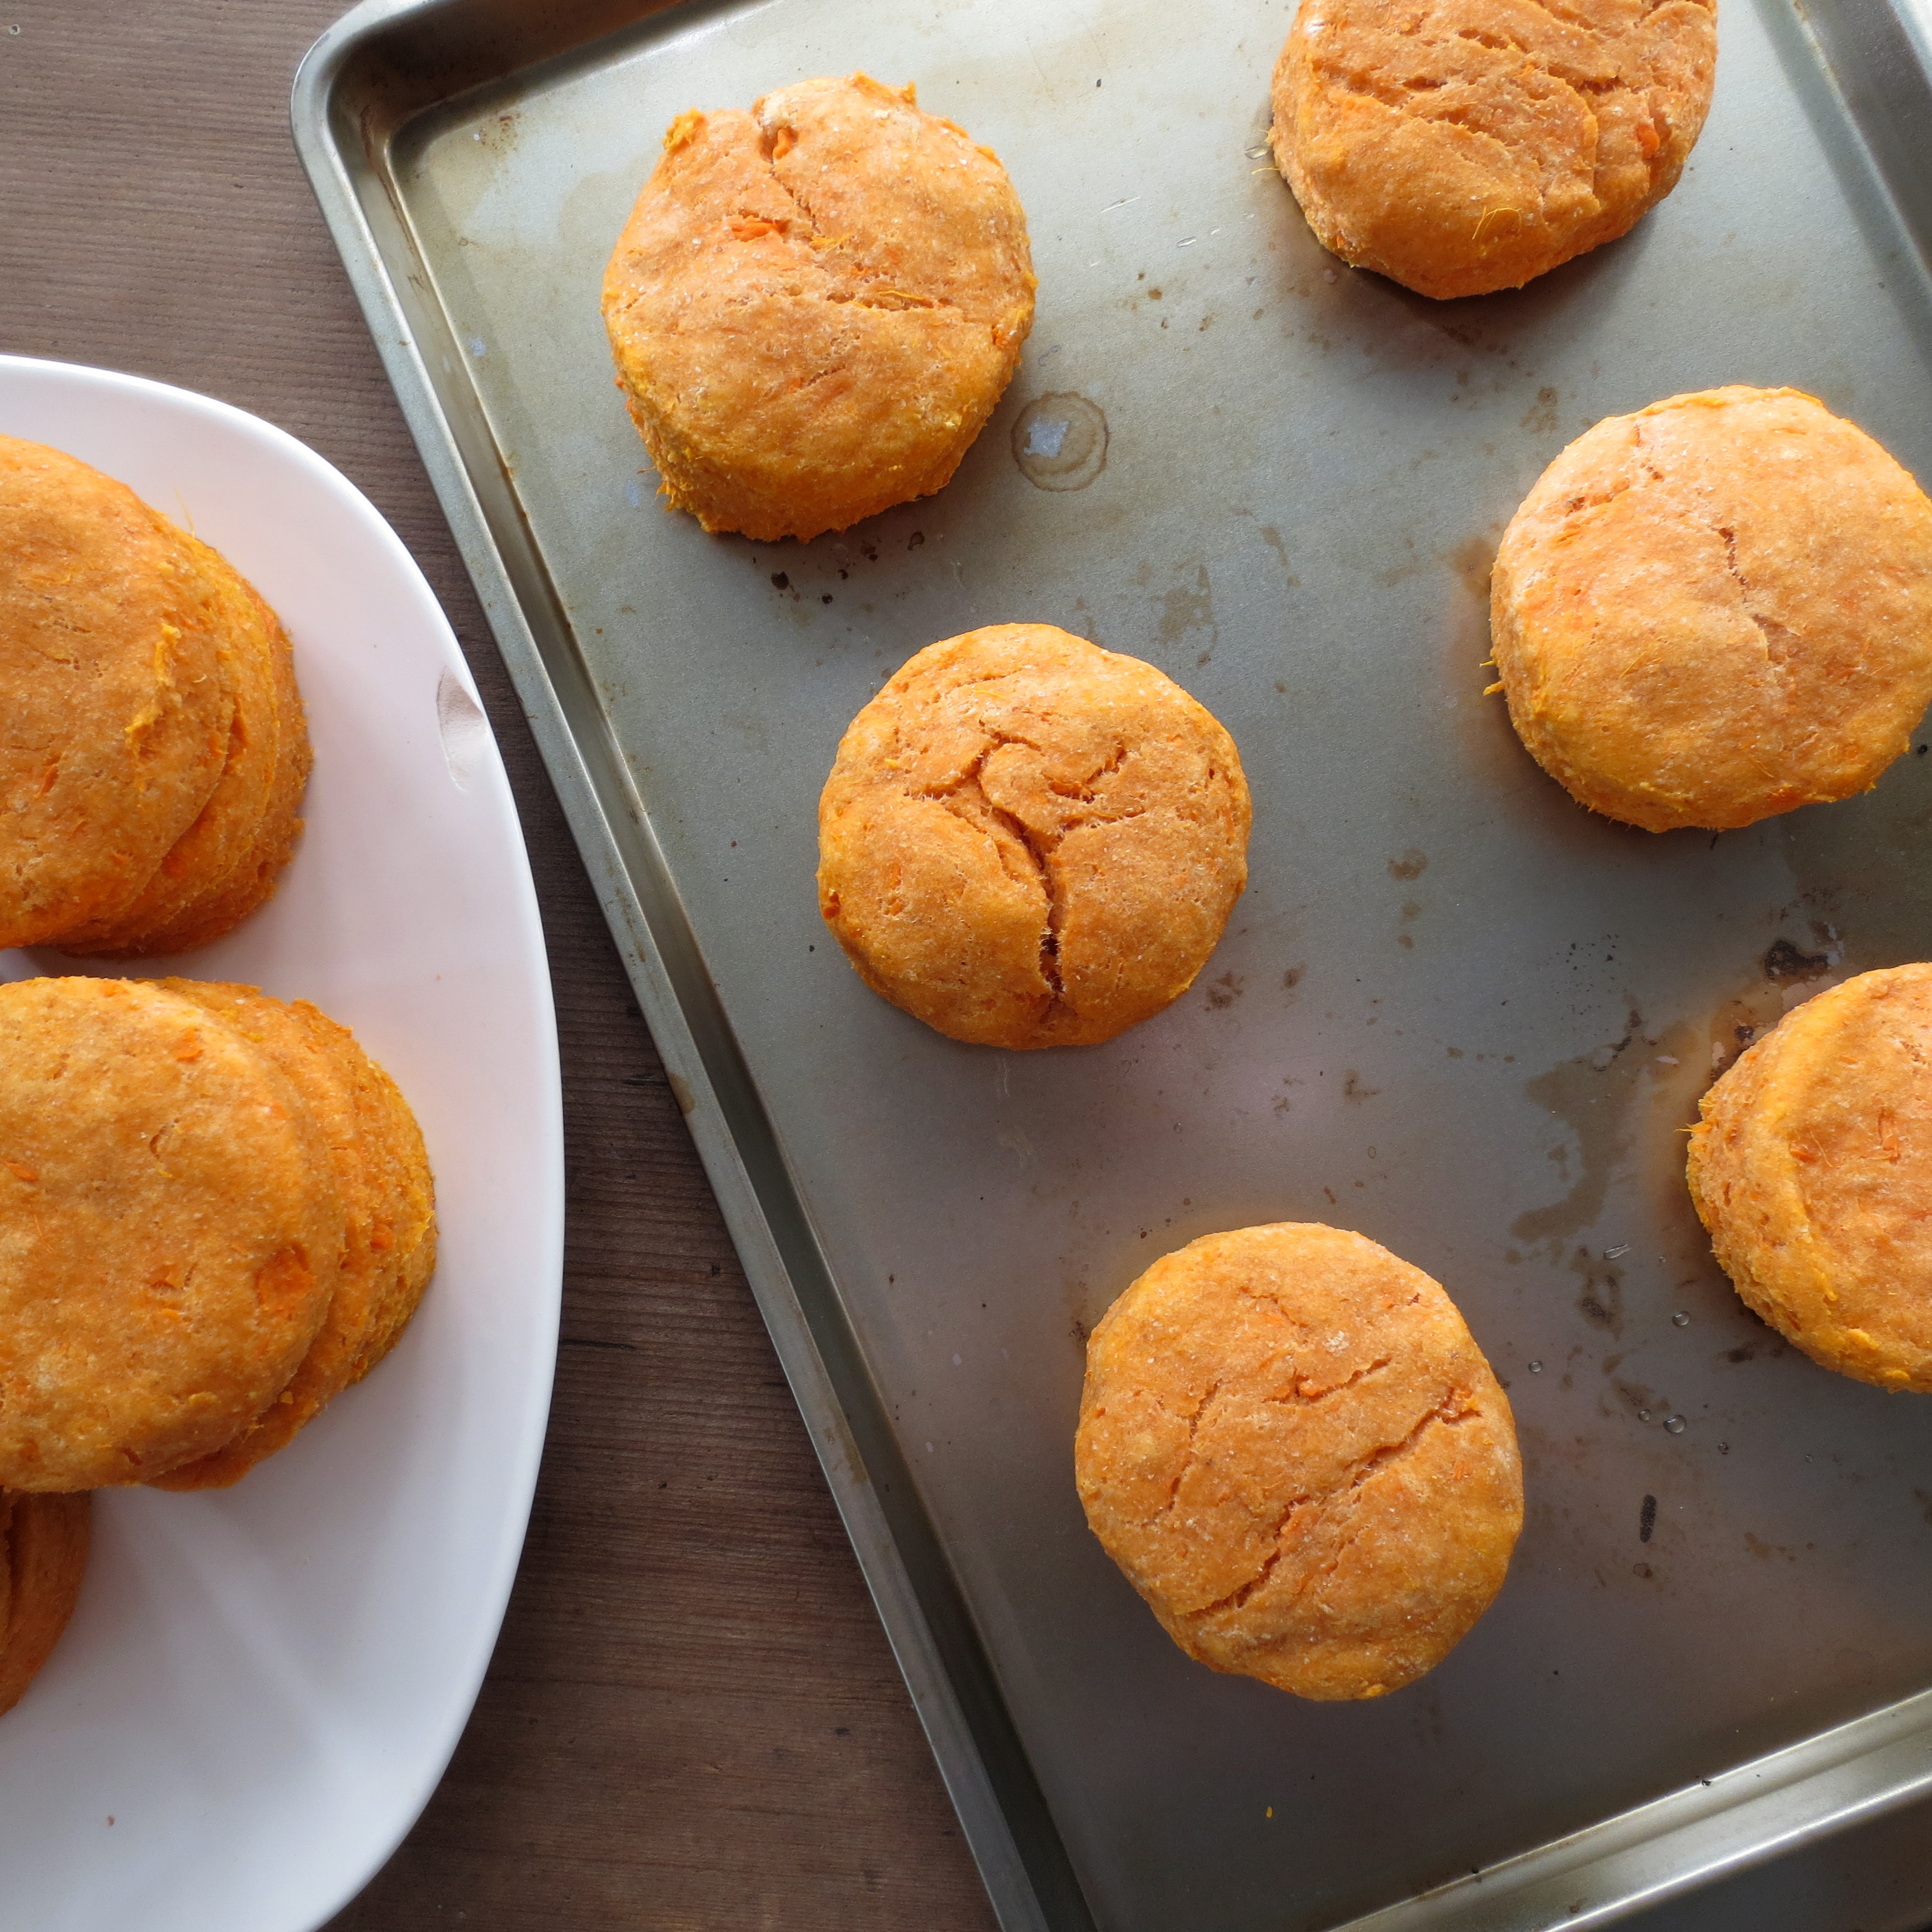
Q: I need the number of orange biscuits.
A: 9